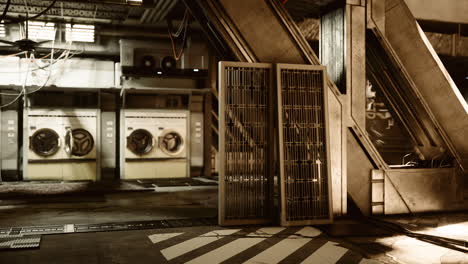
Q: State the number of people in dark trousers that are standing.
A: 0